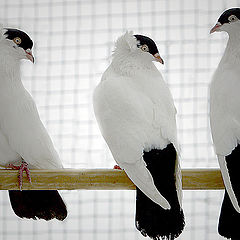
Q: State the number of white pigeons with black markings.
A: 3